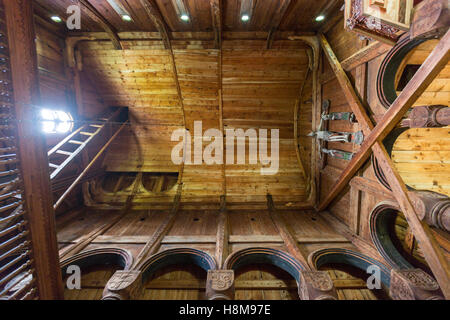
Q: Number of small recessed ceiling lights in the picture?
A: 5